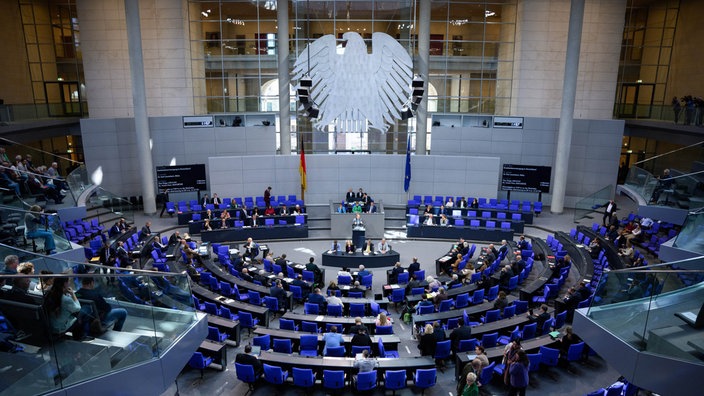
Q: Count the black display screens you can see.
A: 2